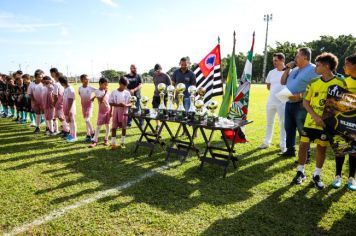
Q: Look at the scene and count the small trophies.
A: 4